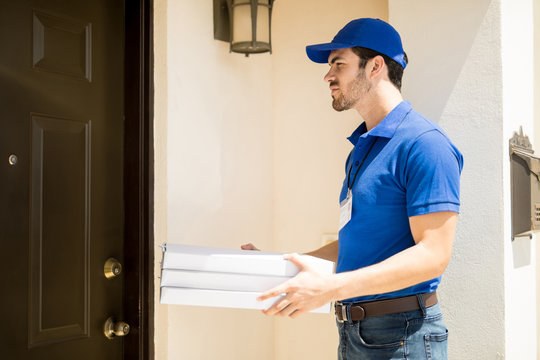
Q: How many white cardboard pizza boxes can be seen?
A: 3